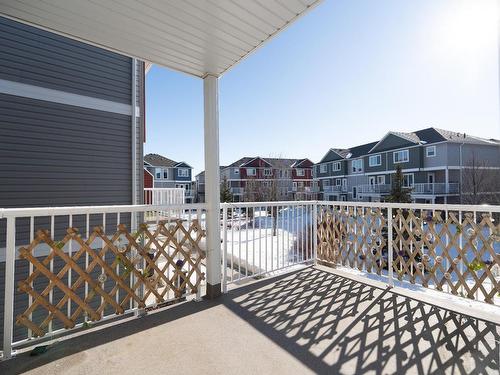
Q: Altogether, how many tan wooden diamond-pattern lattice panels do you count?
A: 3